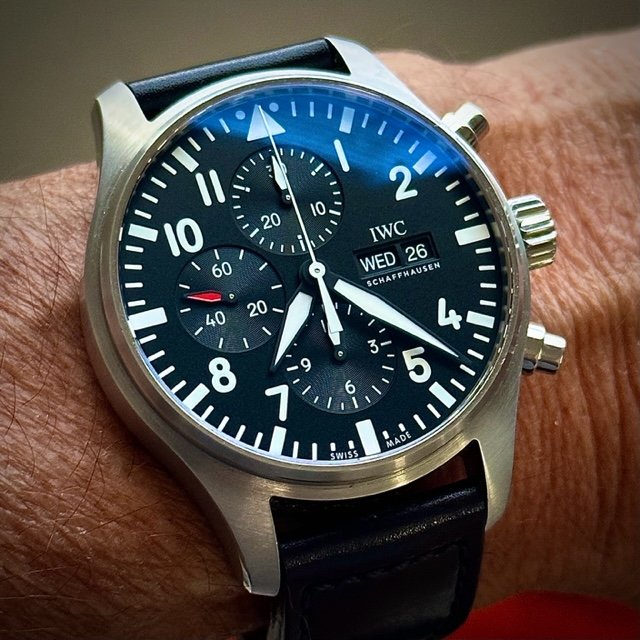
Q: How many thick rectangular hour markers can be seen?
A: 11